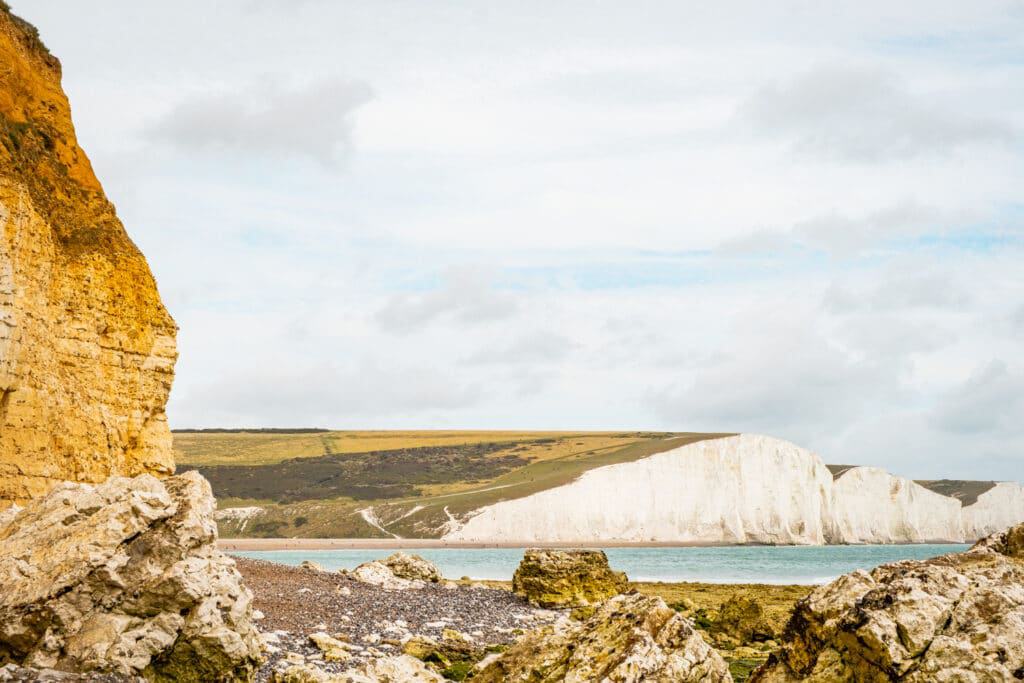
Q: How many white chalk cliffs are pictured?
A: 3